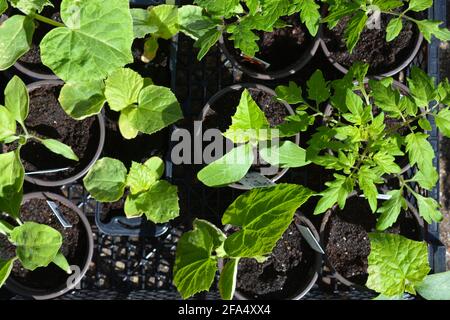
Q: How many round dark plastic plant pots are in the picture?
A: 9